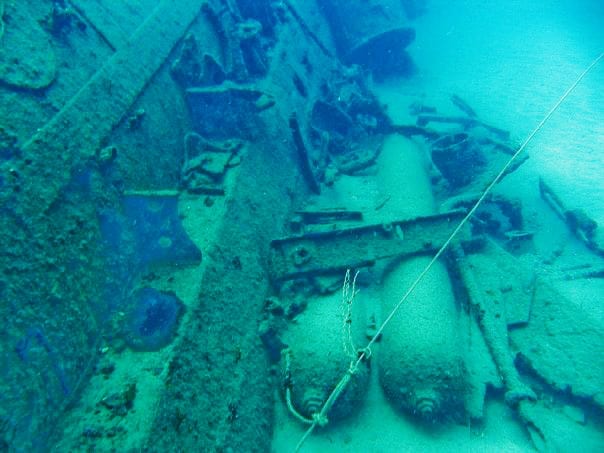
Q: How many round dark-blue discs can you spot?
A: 1